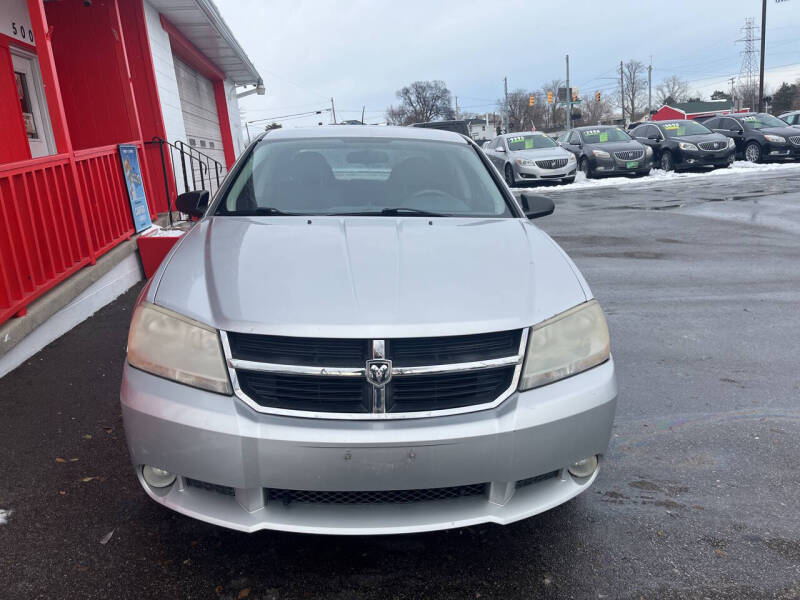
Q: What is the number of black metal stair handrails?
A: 2